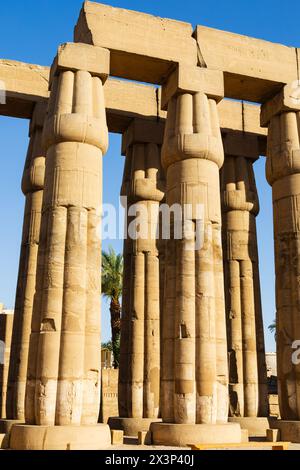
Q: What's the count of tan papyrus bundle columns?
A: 6